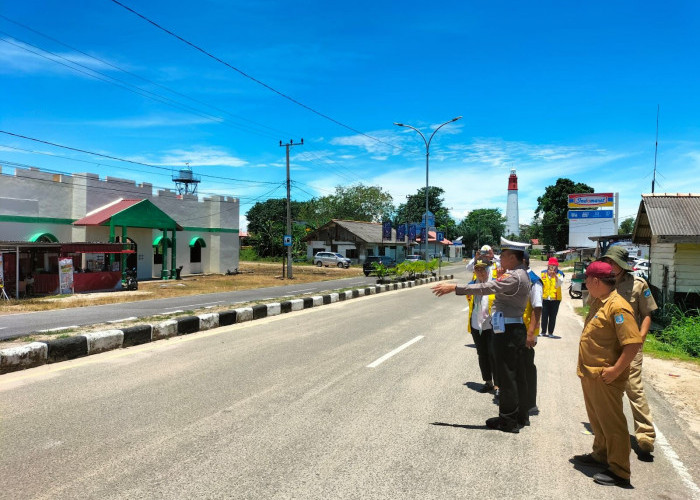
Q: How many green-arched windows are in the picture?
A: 3